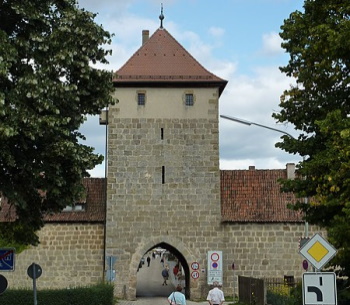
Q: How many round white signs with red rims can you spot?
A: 3